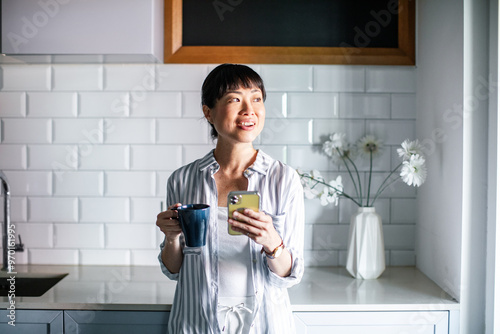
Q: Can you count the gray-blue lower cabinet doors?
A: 3